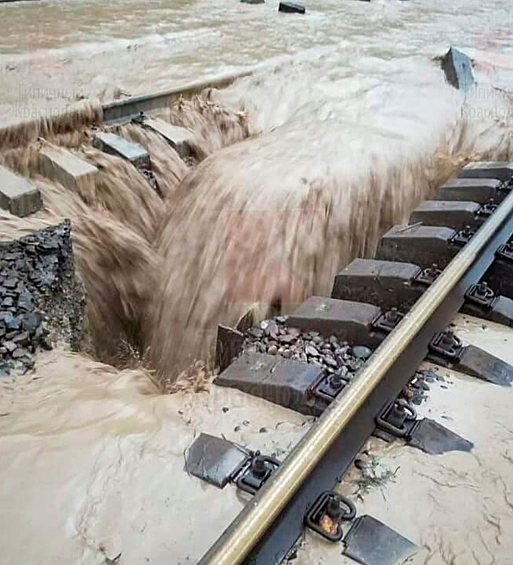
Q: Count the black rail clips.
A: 12